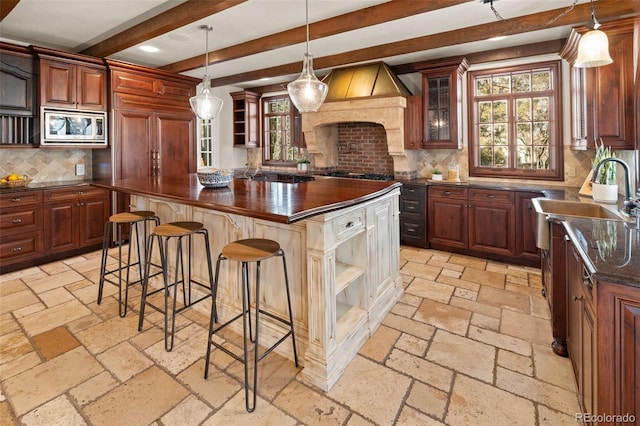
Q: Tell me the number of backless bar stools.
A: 3